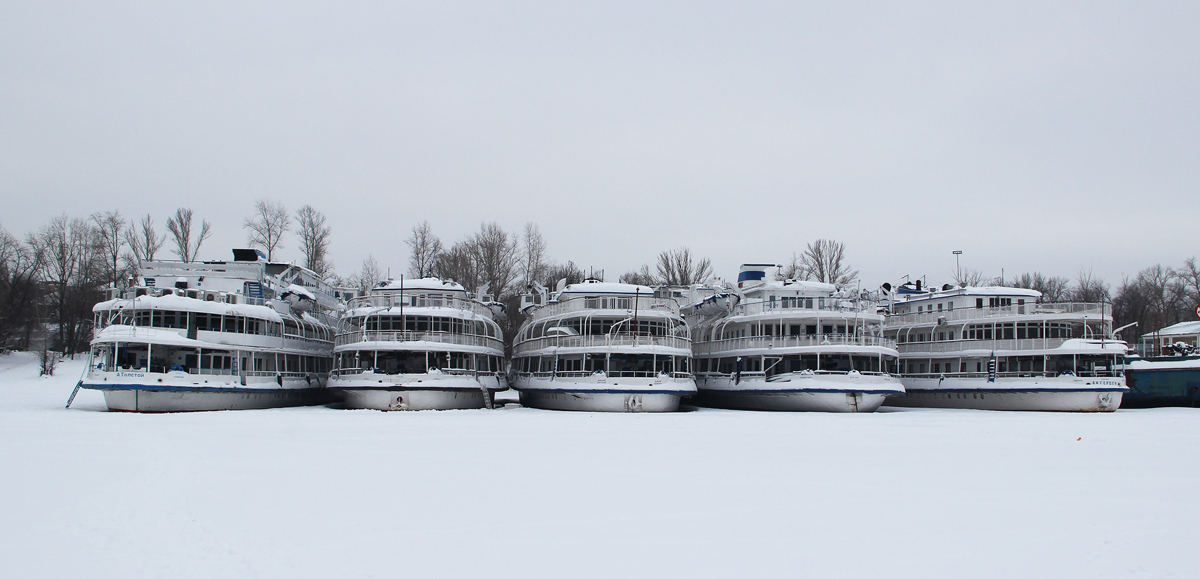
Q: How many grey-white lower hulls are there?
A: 5